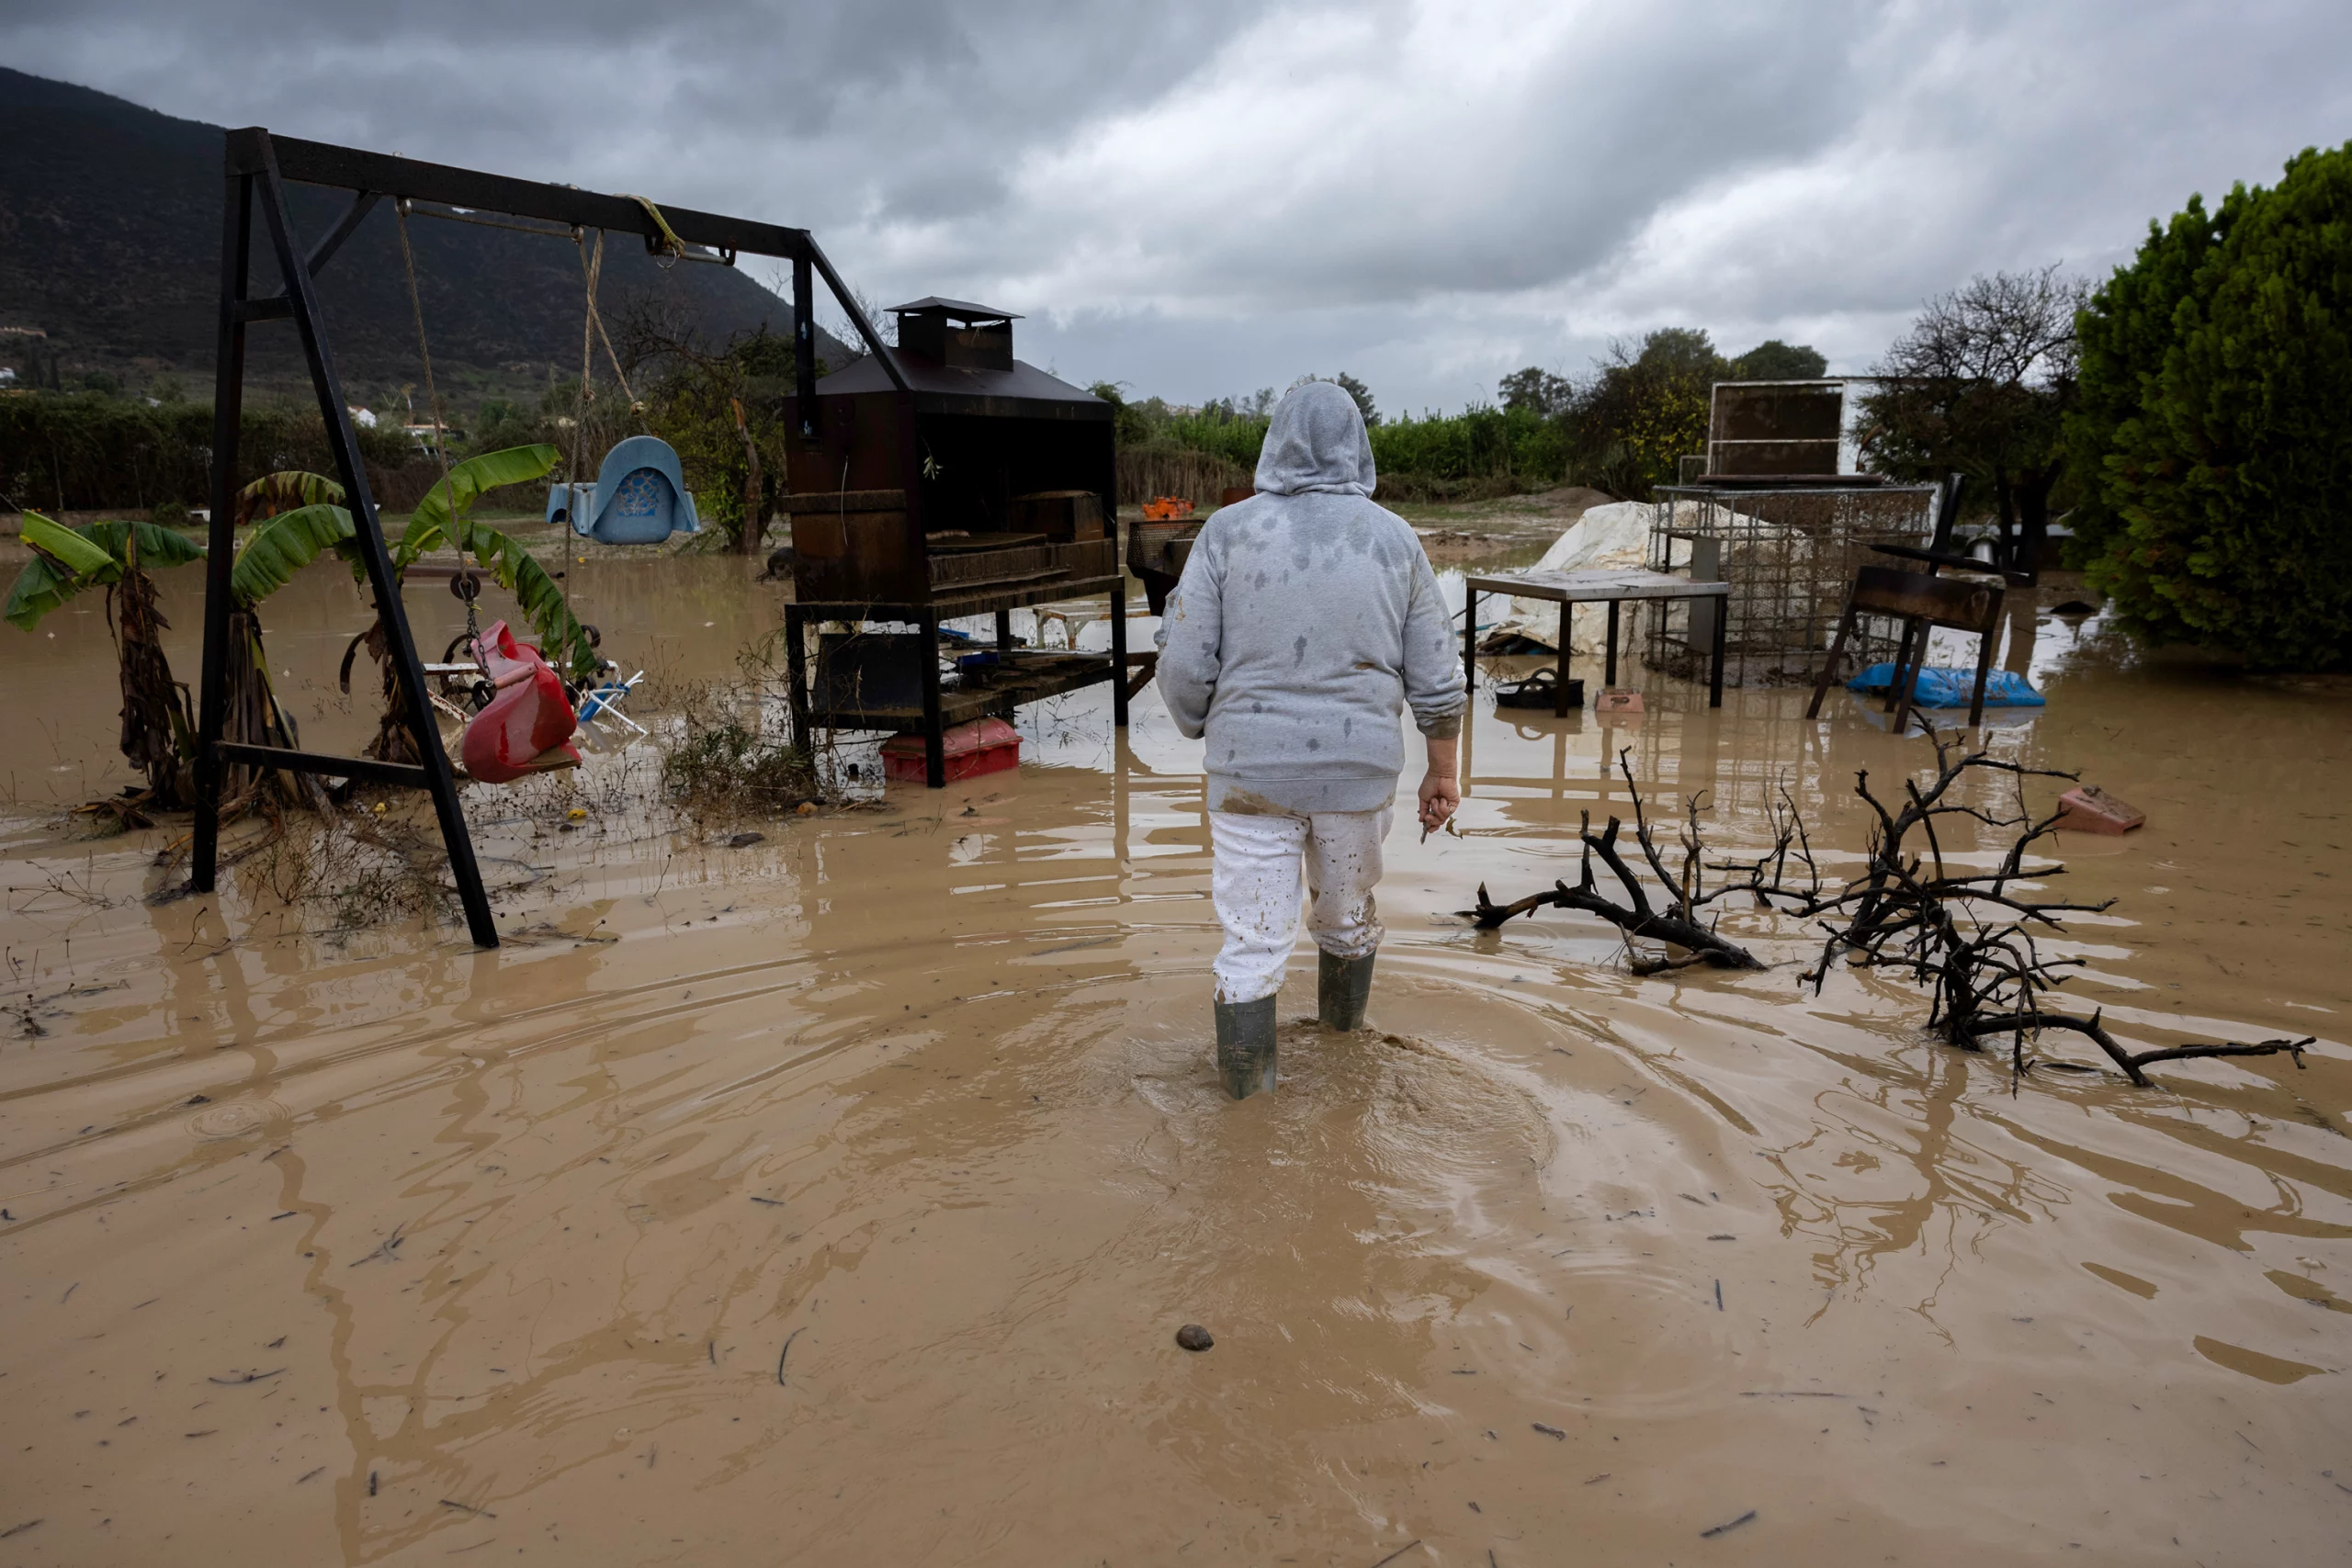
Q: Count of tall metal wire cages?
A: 1